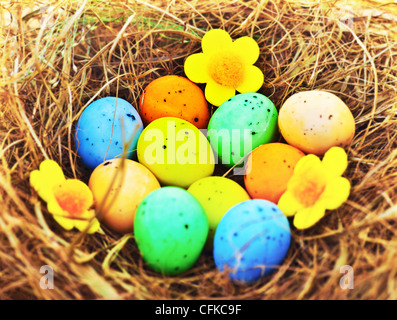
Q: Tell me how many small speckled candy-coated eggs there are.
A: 10